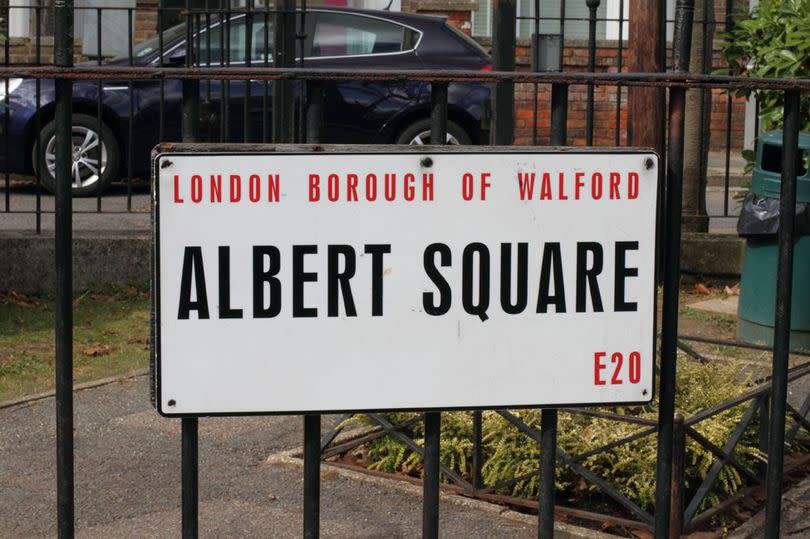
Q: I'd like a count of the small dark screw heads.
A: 5